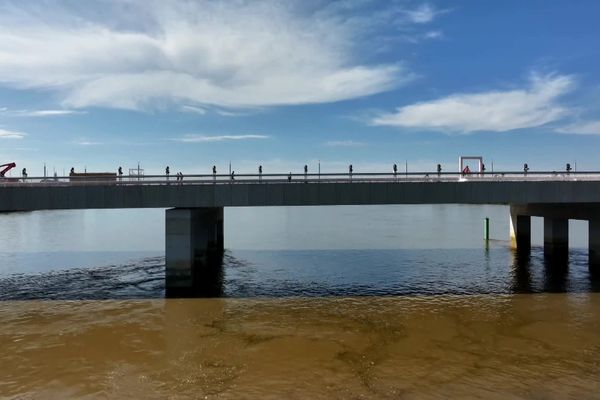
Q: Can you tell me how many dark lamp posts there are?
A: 13